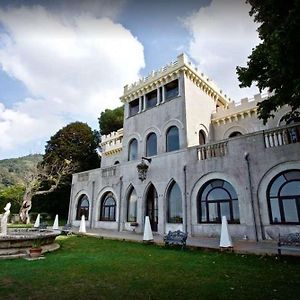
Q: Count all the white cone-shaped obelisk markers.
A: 5